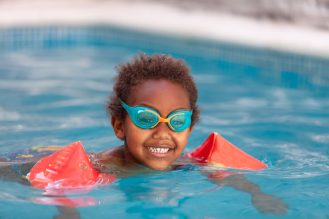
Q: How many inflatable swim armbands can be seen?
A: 2